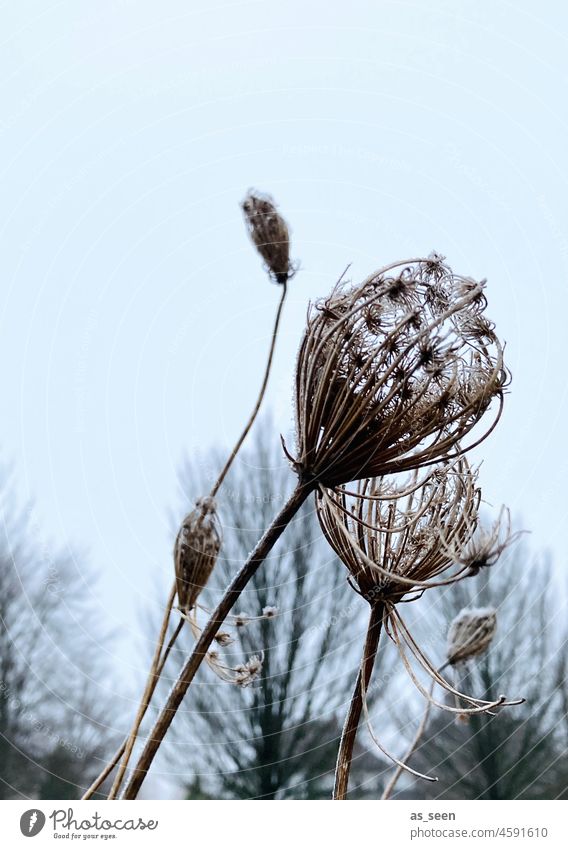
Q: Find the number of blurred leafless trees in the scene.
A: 3